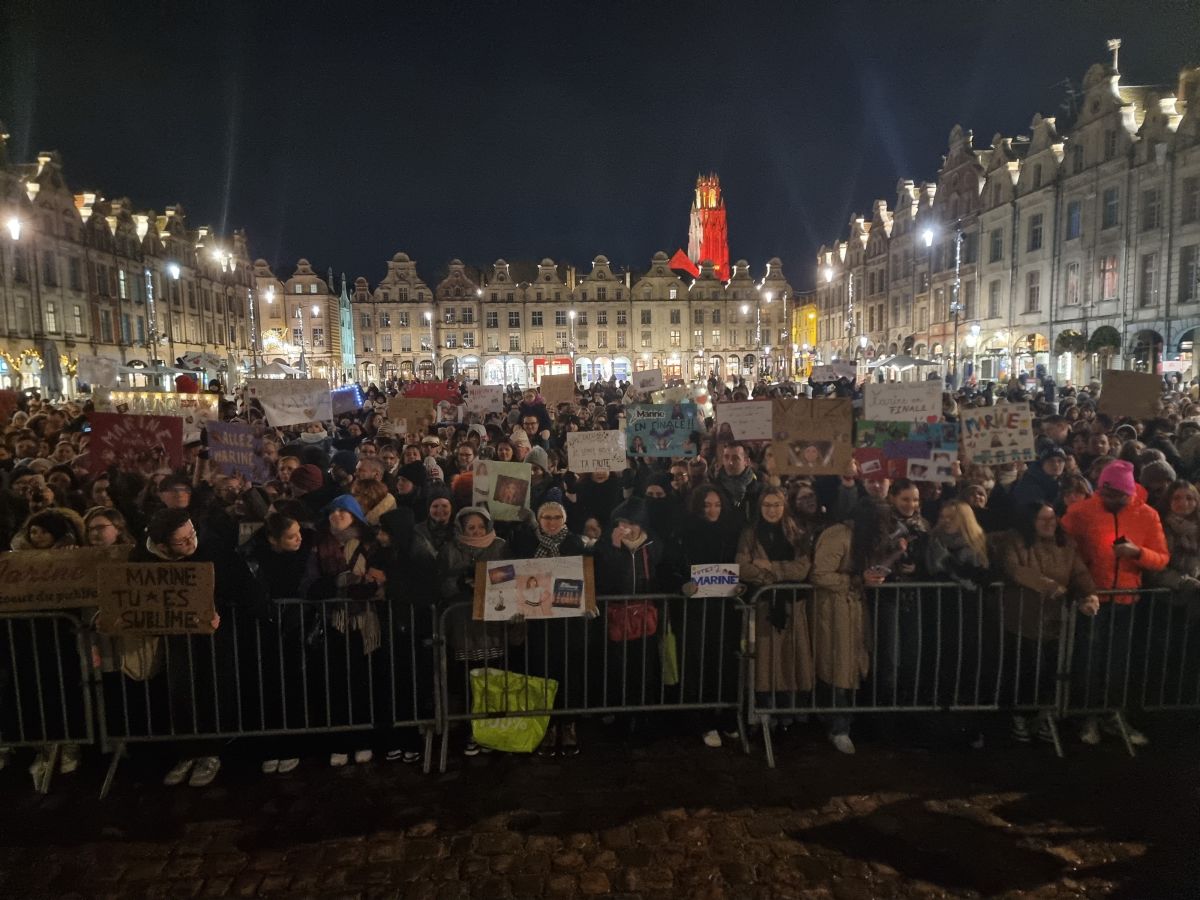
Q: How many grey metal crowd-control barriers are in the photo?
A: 5